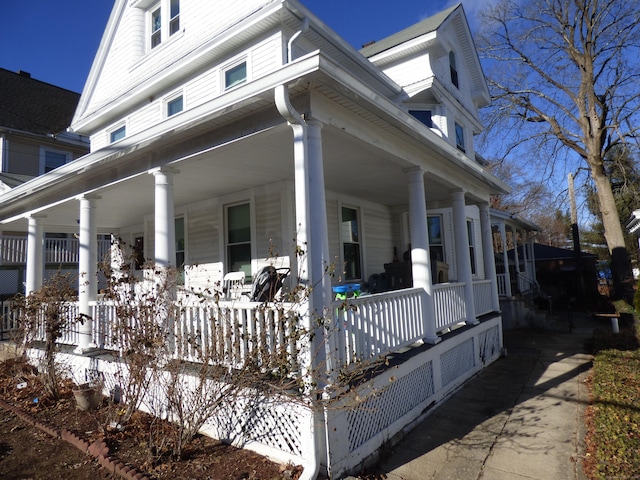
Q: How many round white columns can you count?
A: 7